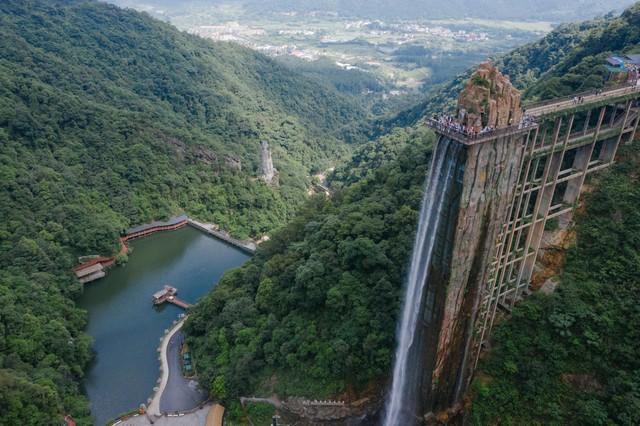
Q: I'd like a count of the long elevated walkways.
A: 1